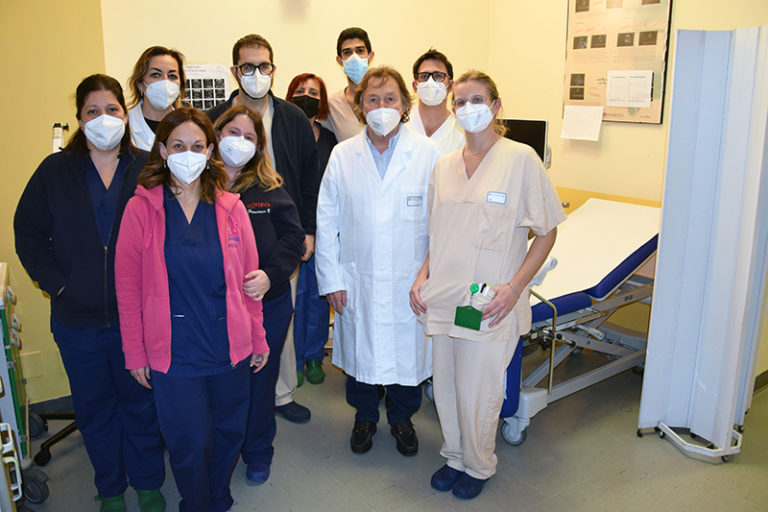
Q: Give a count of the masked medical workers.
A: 10